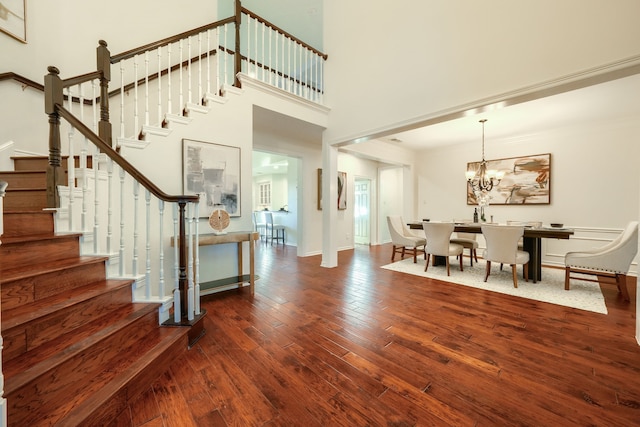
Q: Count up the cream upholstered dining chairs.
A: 6